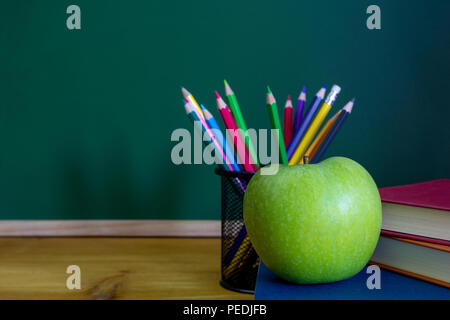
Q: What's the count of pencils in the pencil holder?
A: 13